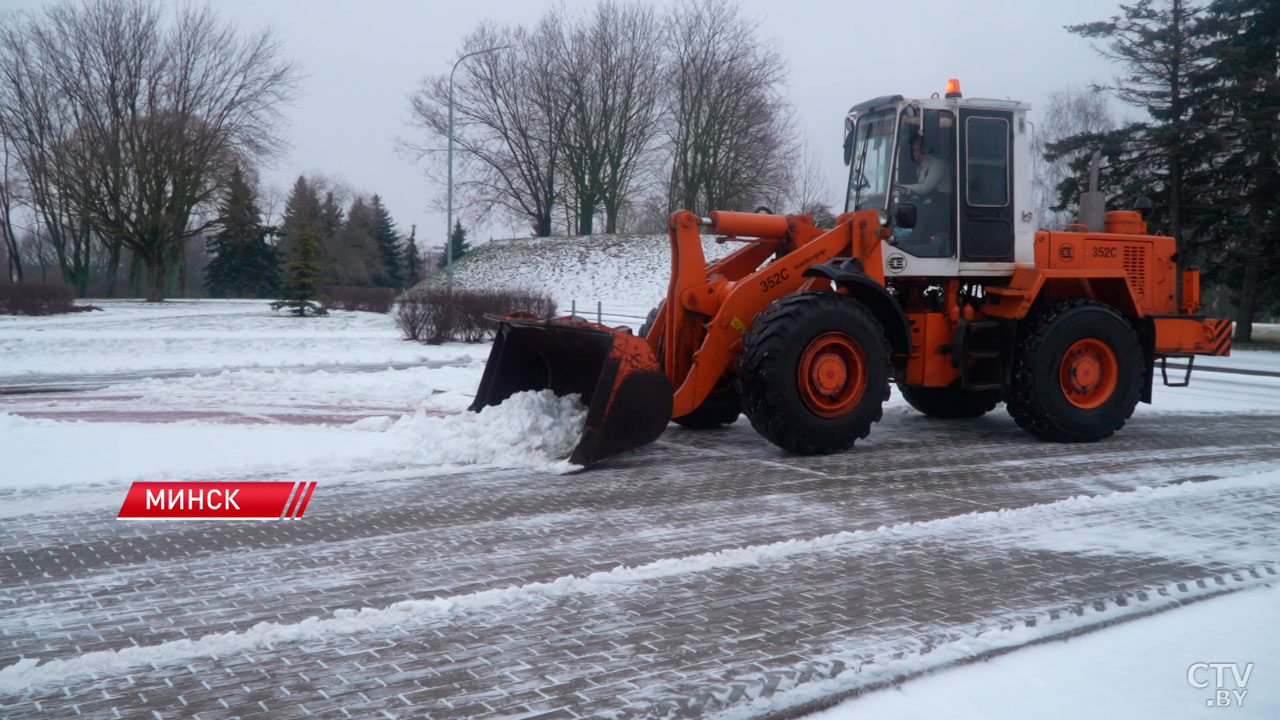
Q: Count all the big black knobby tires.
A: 4